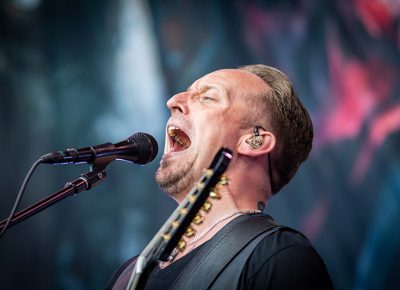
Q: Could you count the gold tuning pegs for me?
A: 6